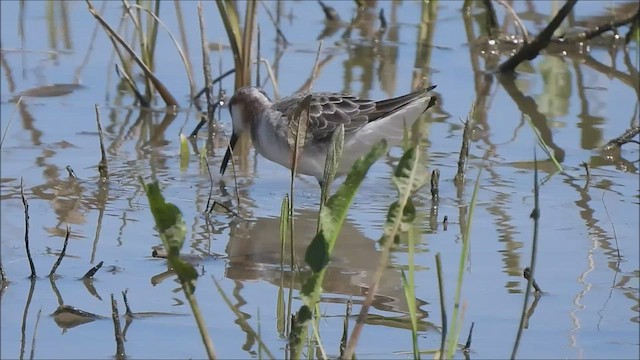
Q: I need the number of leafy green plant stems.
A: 3